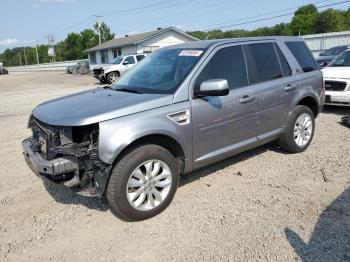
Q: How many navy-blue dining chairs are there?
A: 0